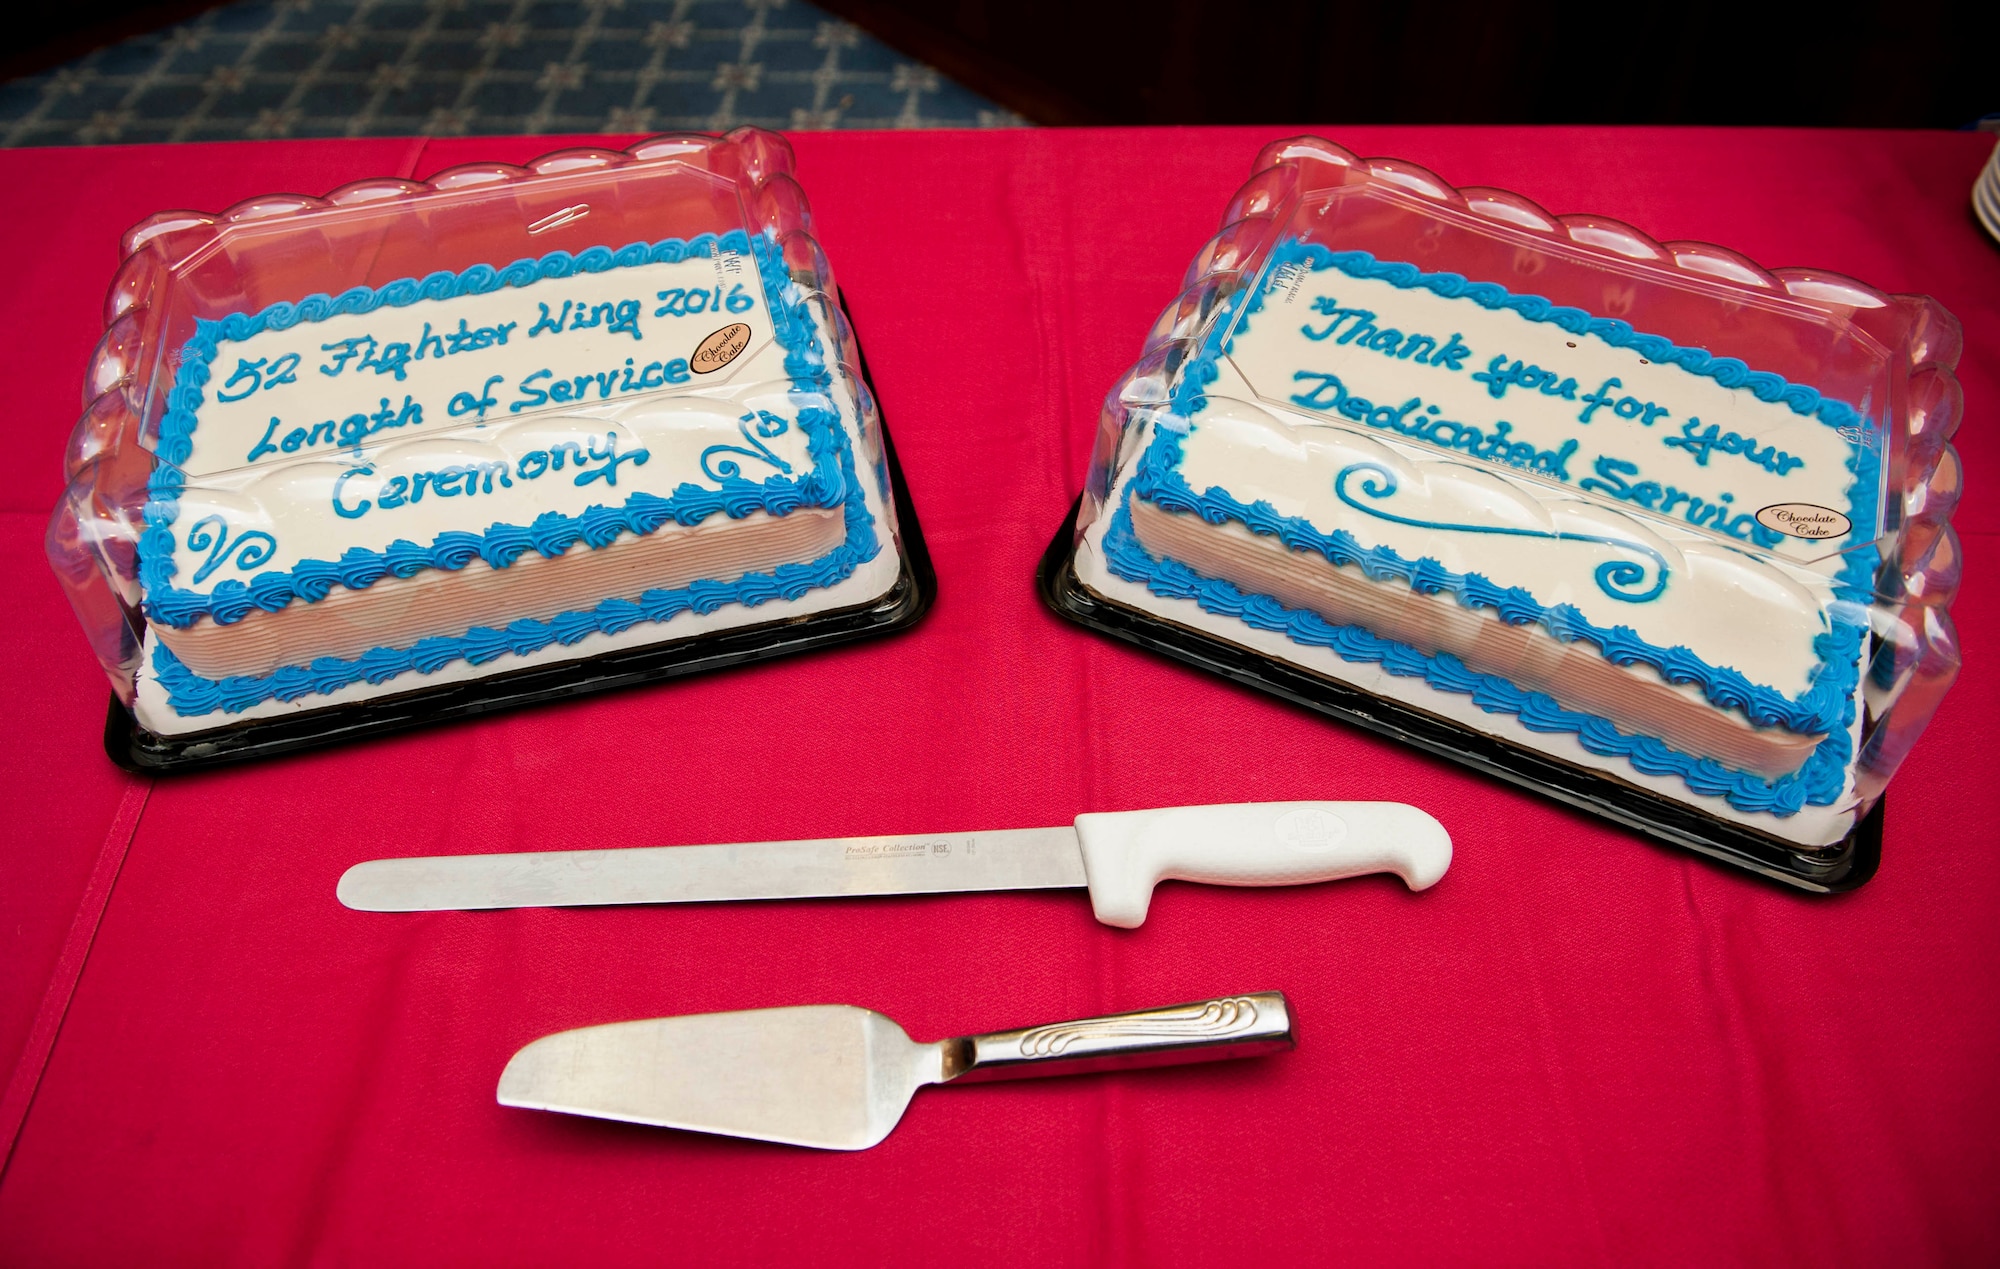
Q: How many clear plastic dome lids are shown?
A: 2